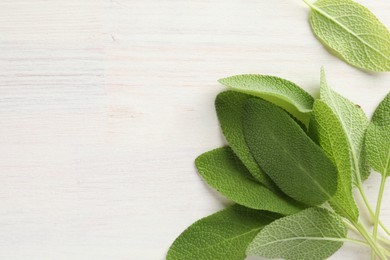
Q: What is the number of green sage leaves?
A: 10